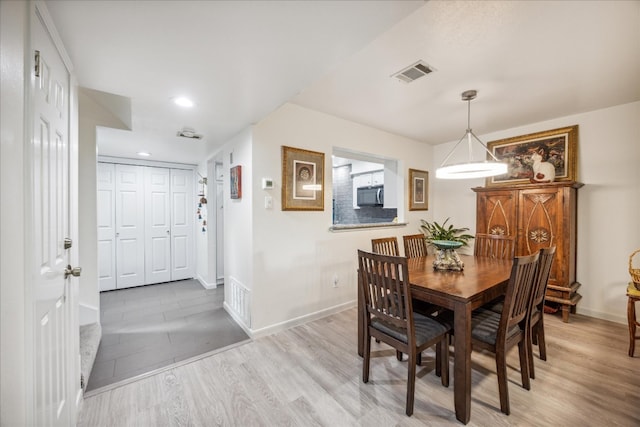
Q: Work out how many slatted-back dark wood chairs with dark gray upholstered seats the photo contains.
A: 6